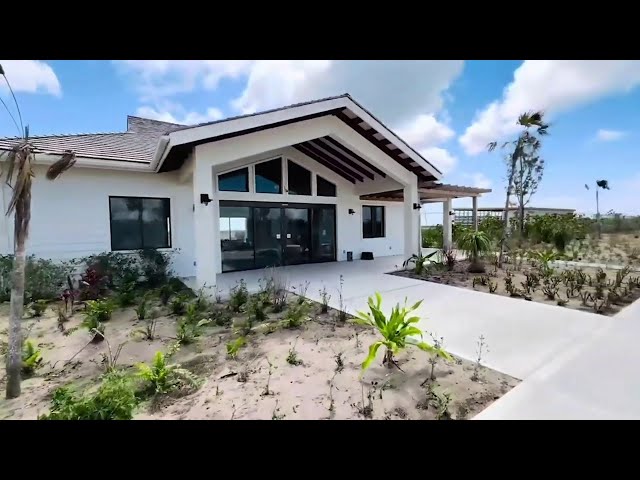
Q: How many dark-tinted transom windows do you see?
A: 4